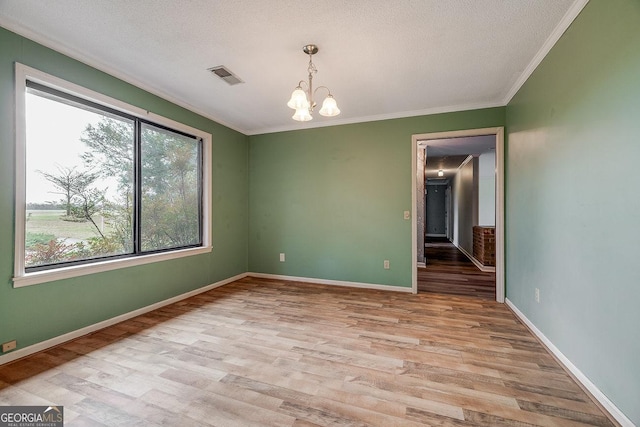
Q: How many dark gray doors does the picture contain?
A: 1